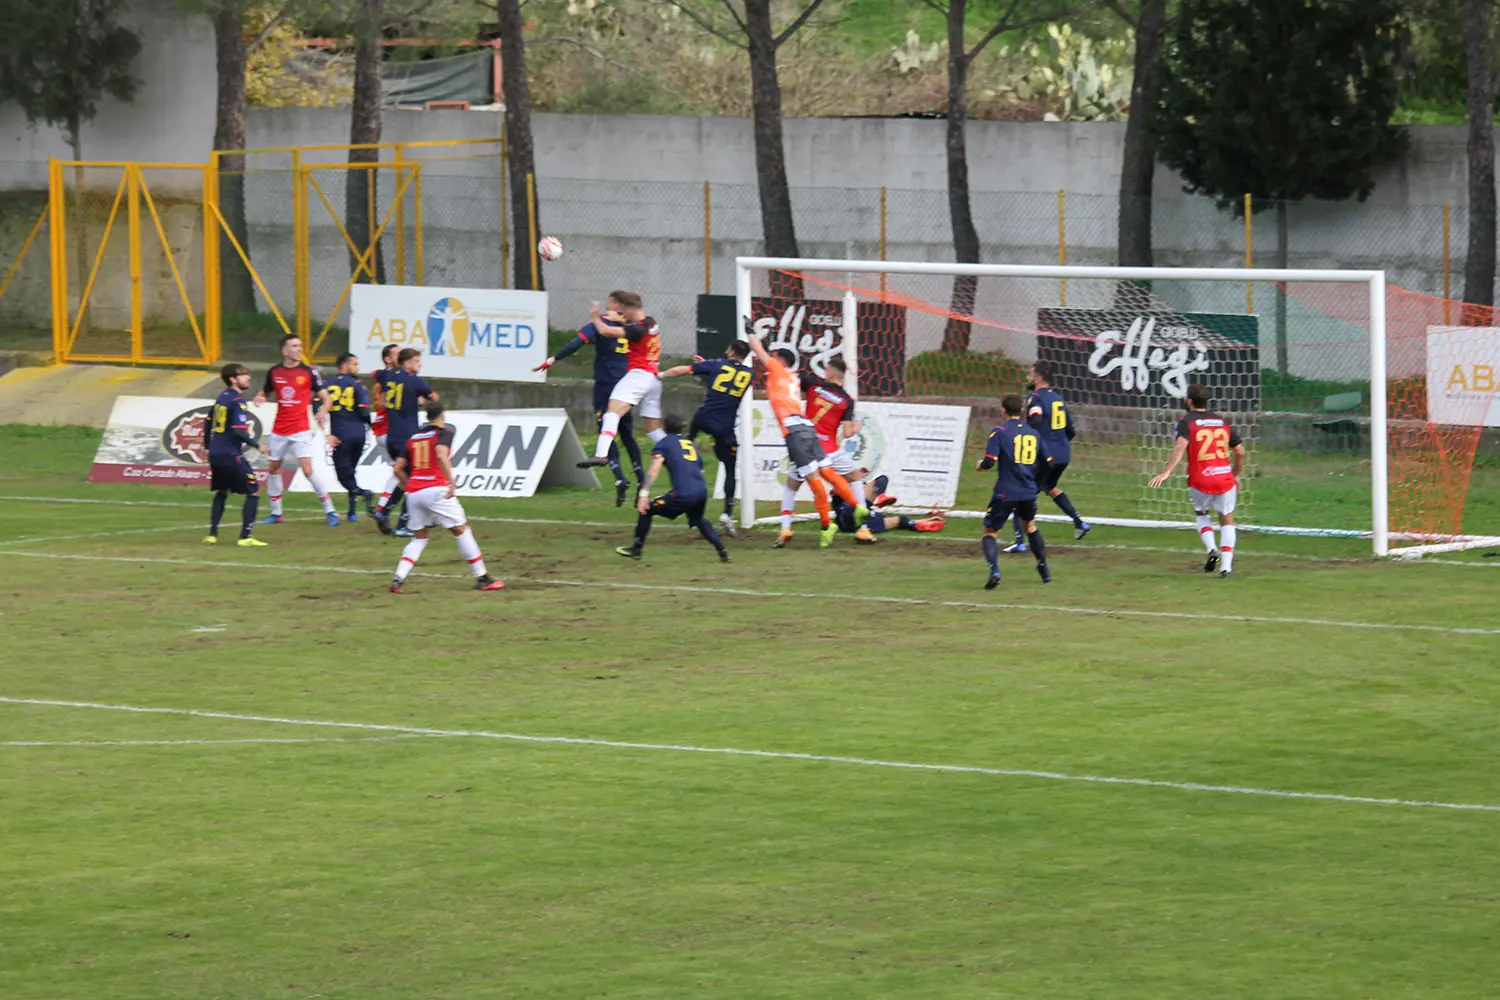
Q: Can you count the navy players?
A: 9